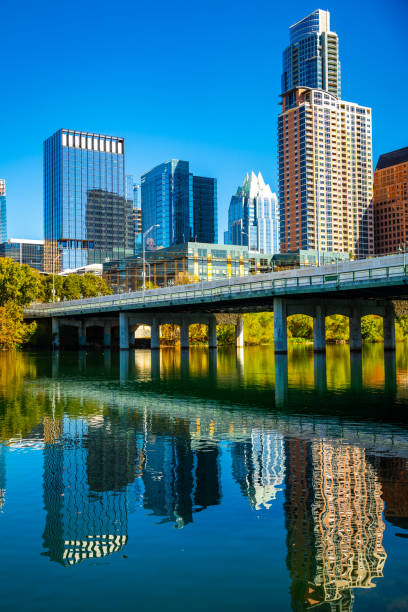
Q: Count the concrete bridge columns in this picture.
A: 12